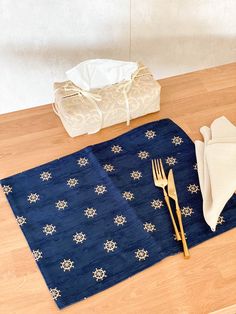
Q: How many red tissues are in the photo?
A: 0